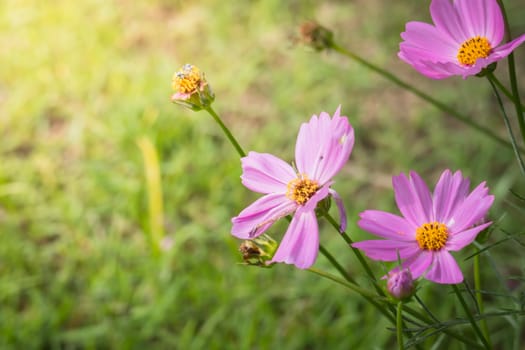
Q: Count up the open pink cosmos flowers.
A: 3